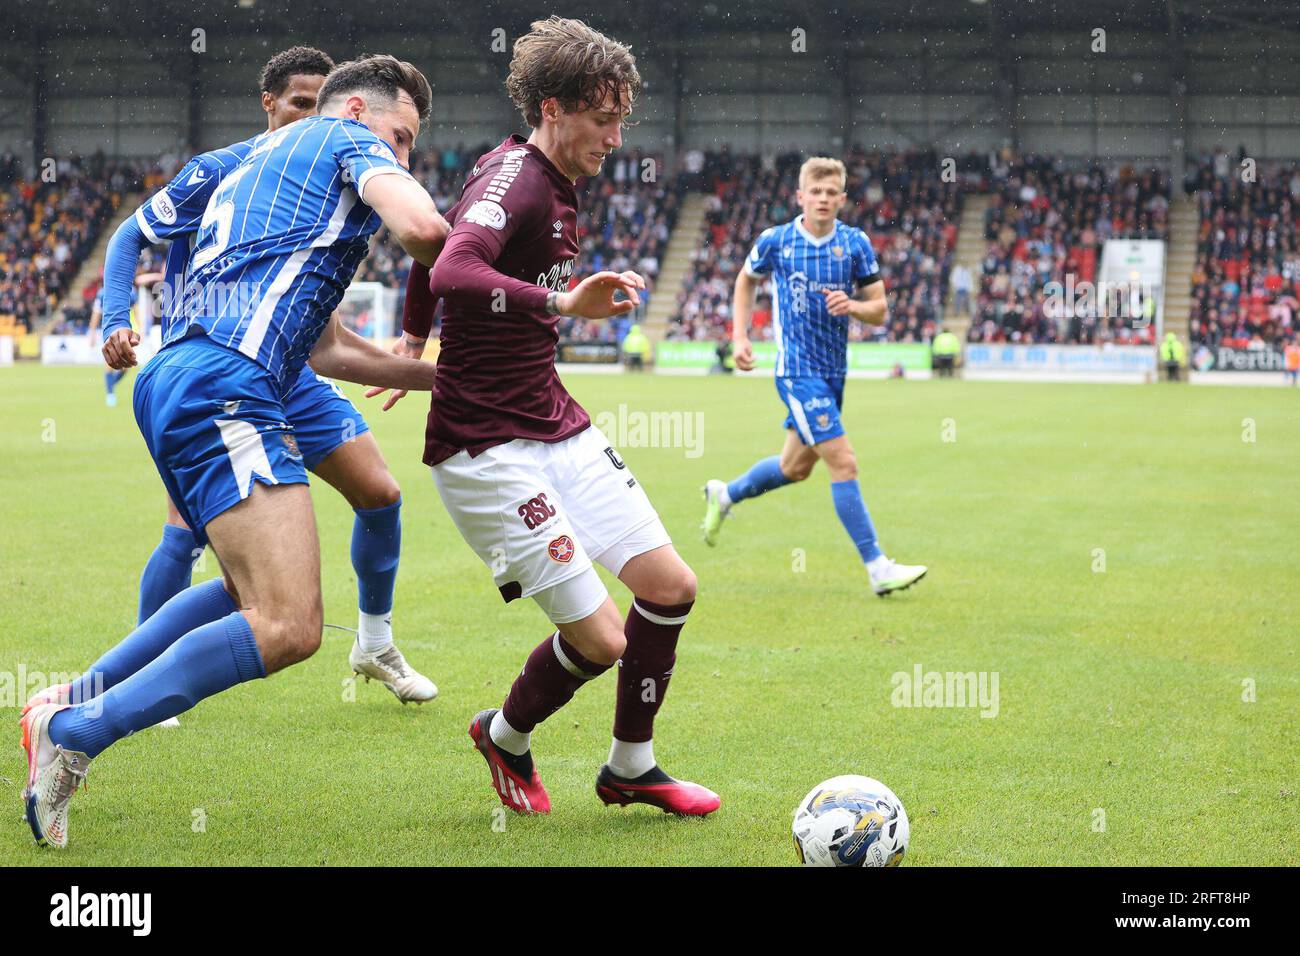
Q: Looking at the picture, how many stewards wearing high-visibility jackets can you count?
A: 3